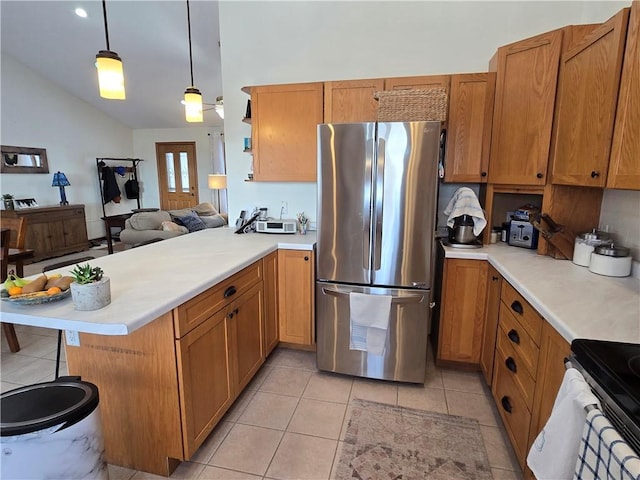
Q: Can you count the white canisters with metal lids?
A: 2